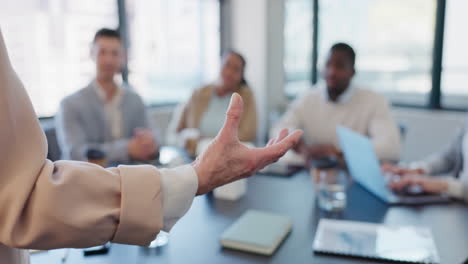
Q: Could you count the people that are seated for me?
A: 4